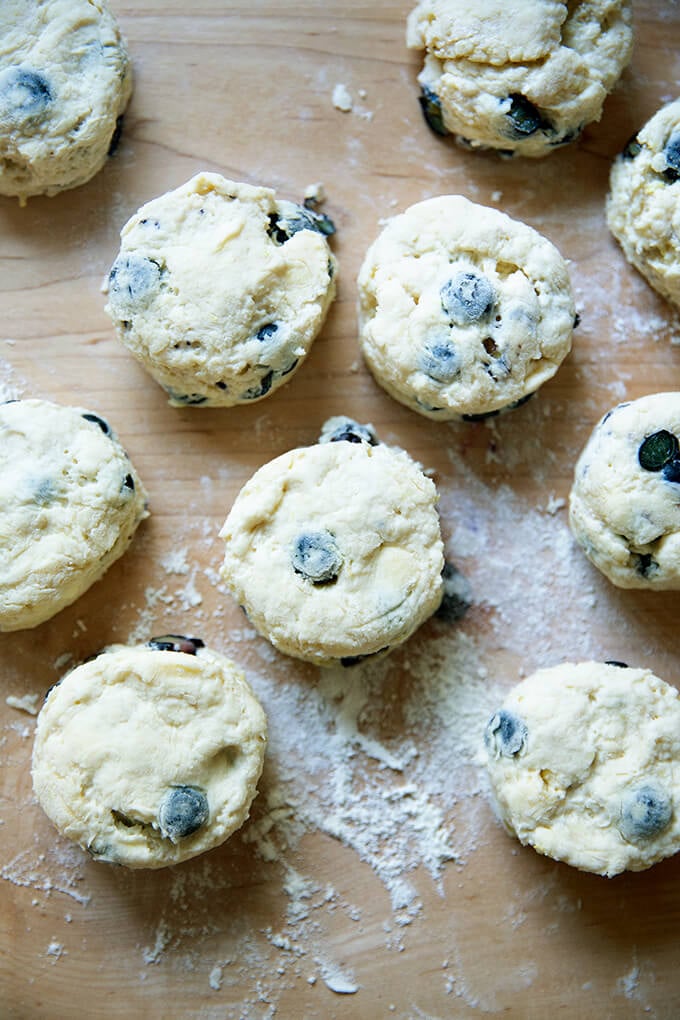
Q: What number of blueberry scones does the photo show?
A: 10